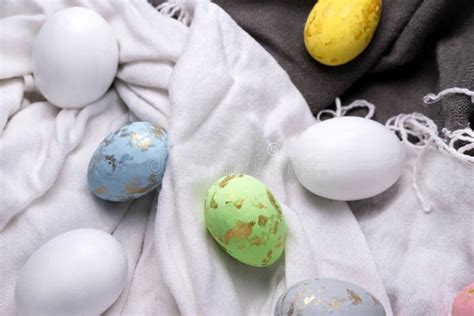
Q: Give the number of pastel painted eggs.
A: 5